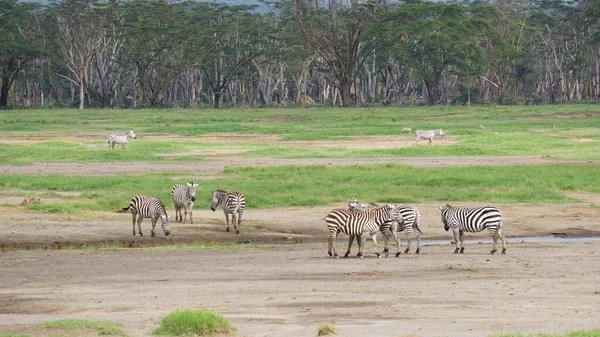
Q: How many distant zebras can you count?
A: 2